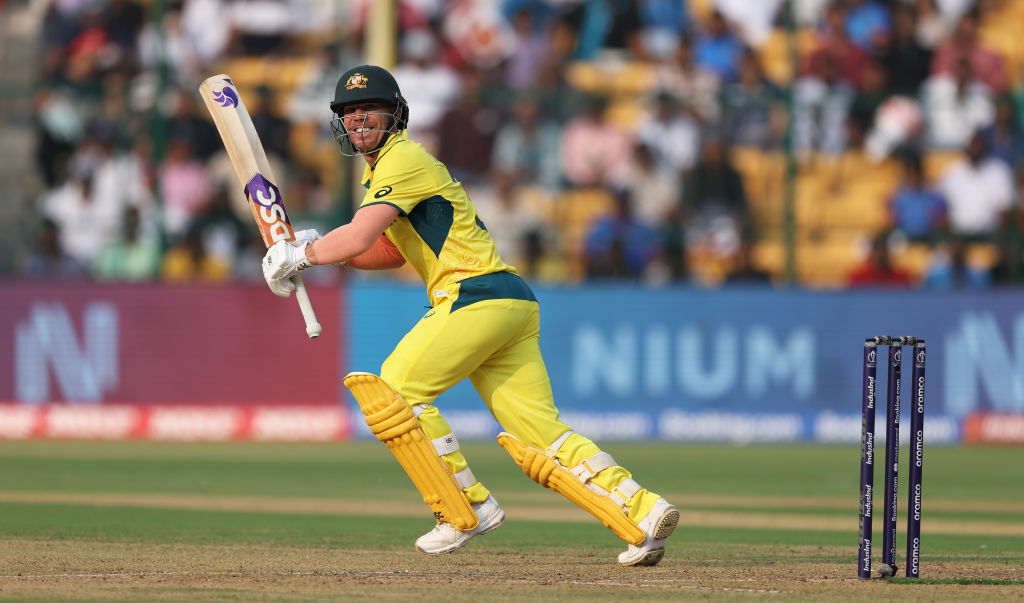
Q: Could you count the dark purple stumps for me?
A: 3